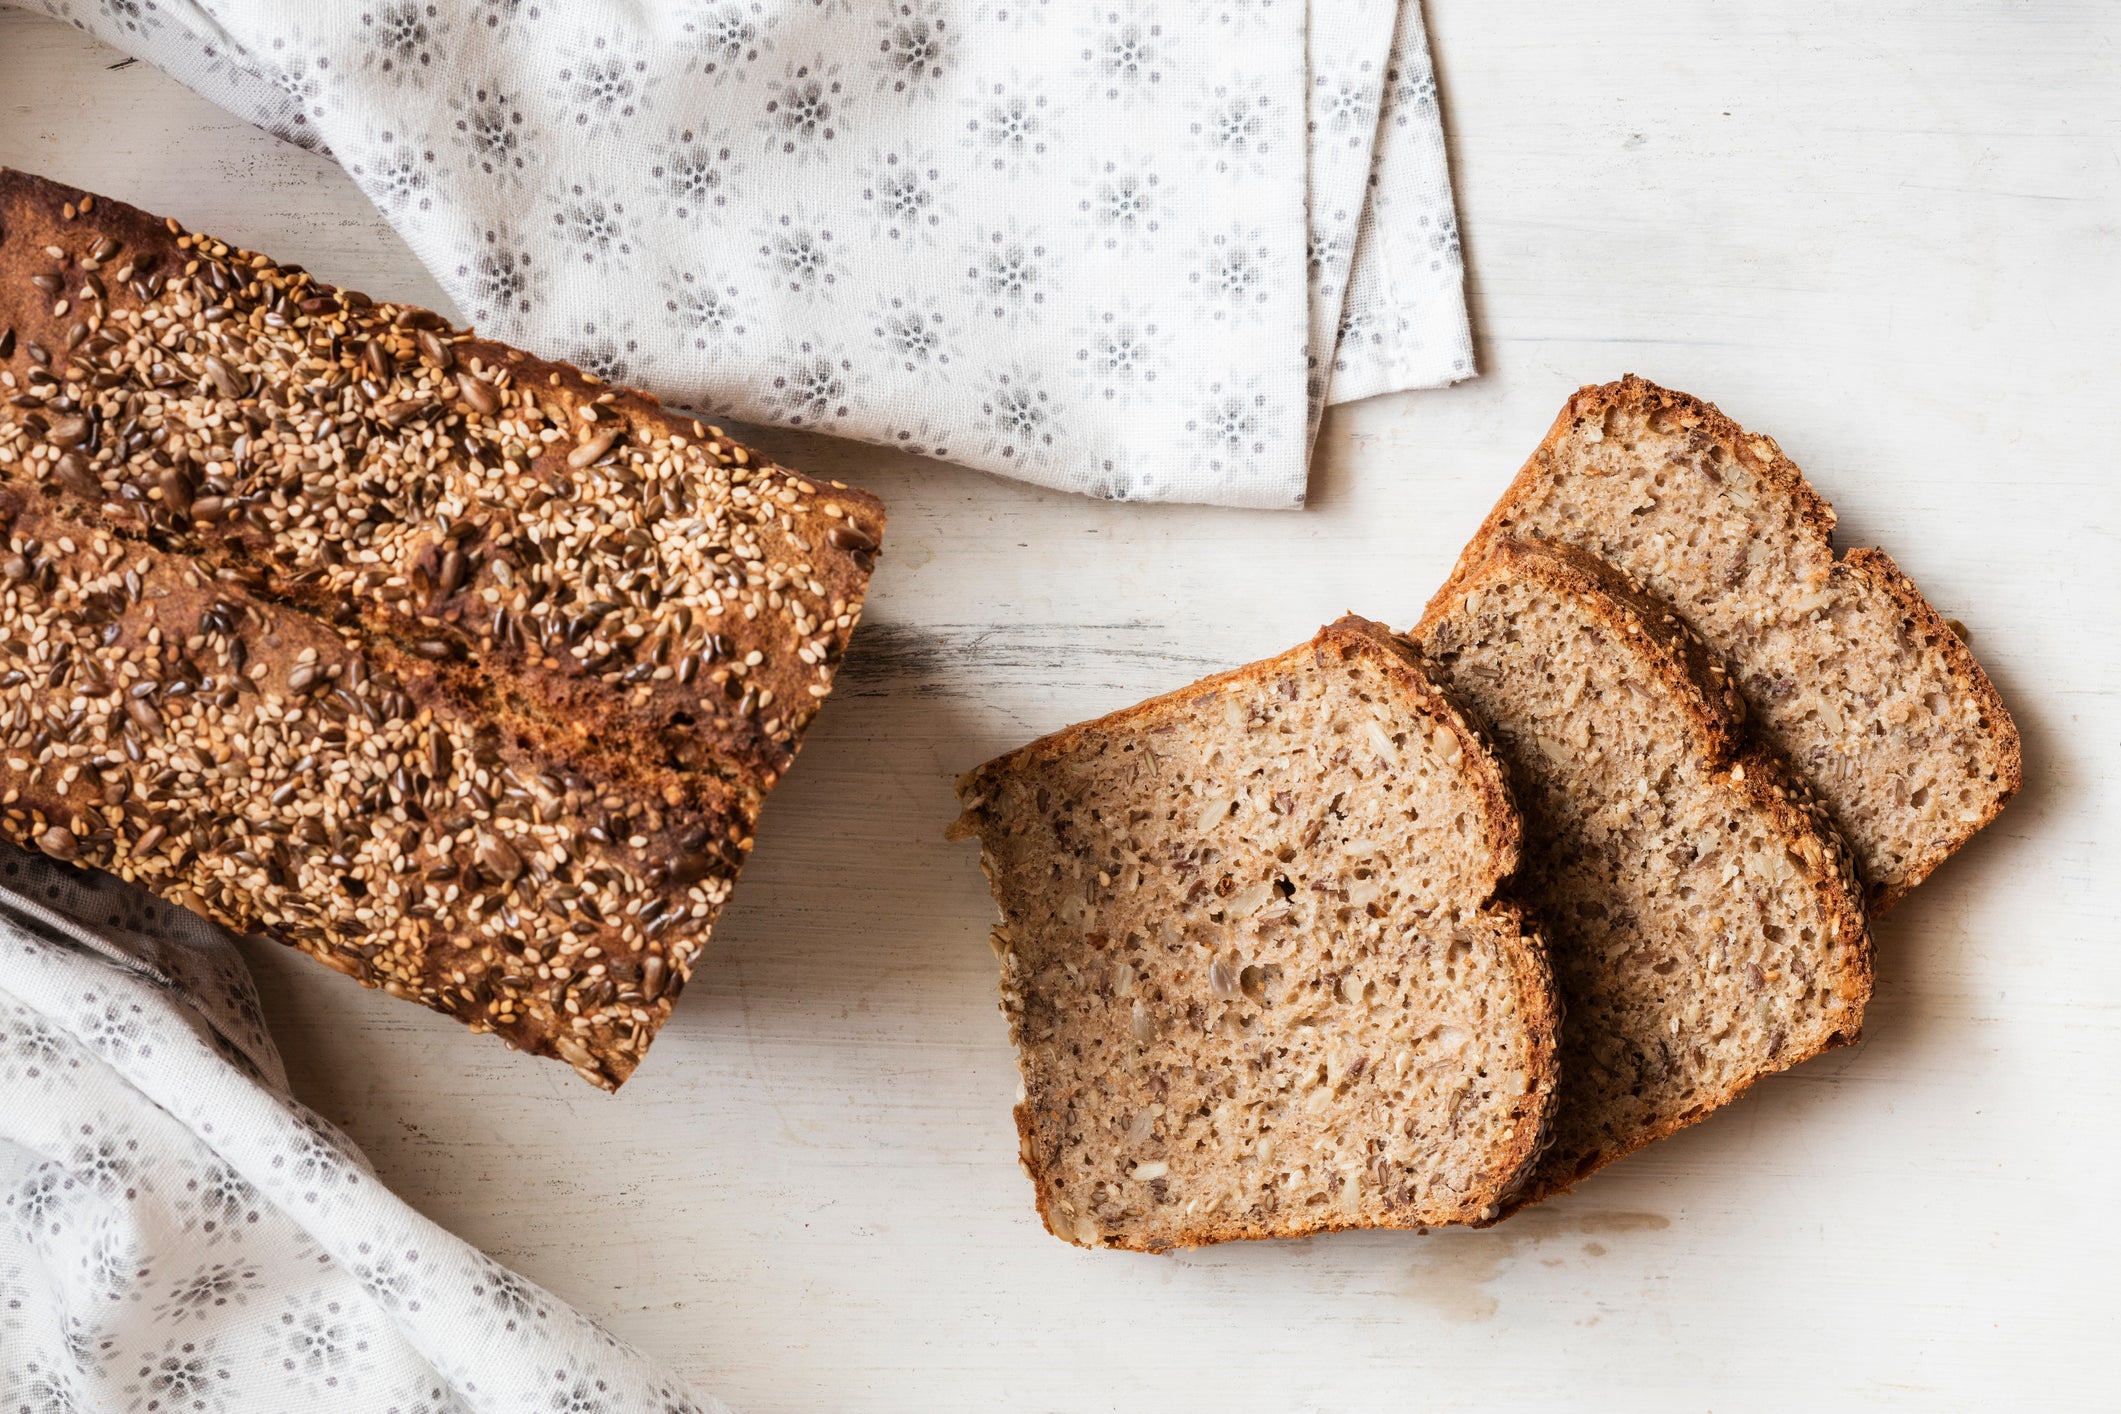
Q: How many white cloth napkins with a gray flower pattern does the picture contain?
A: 2